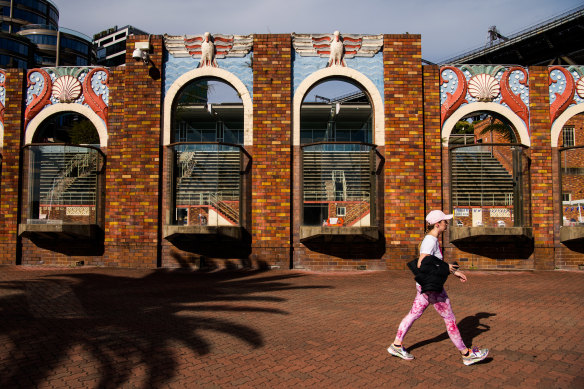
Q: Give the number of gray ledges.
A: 5